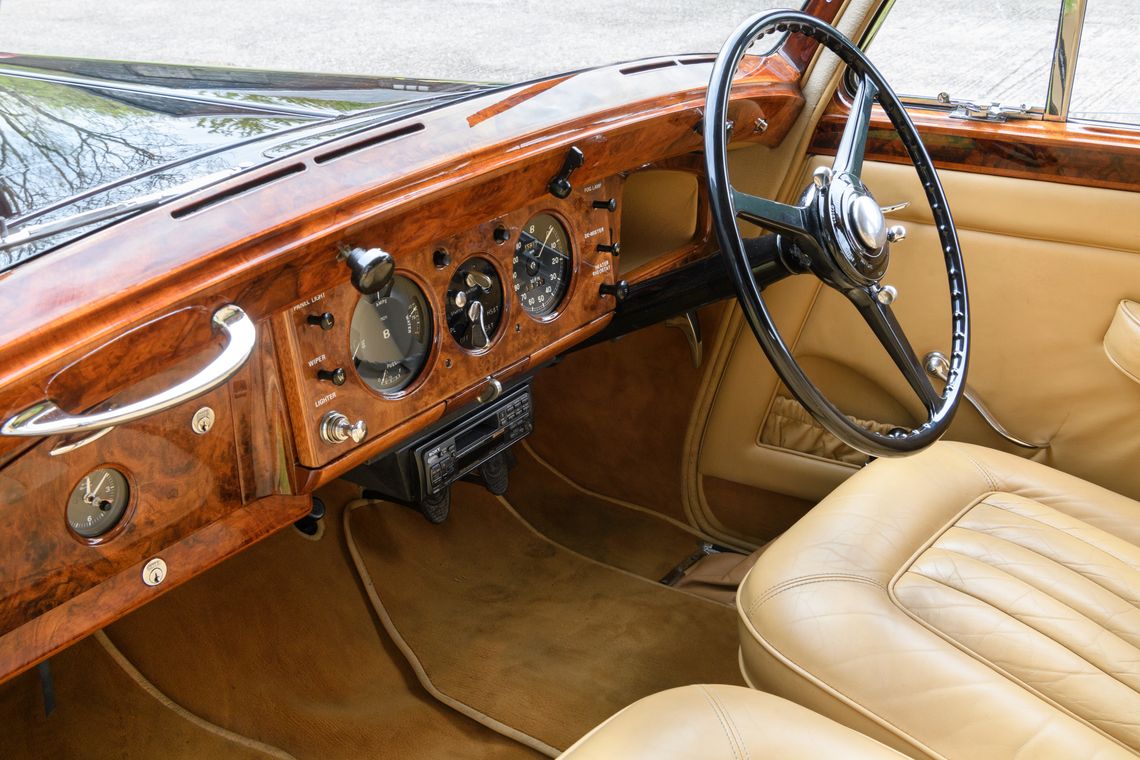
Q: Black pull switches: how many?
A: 5